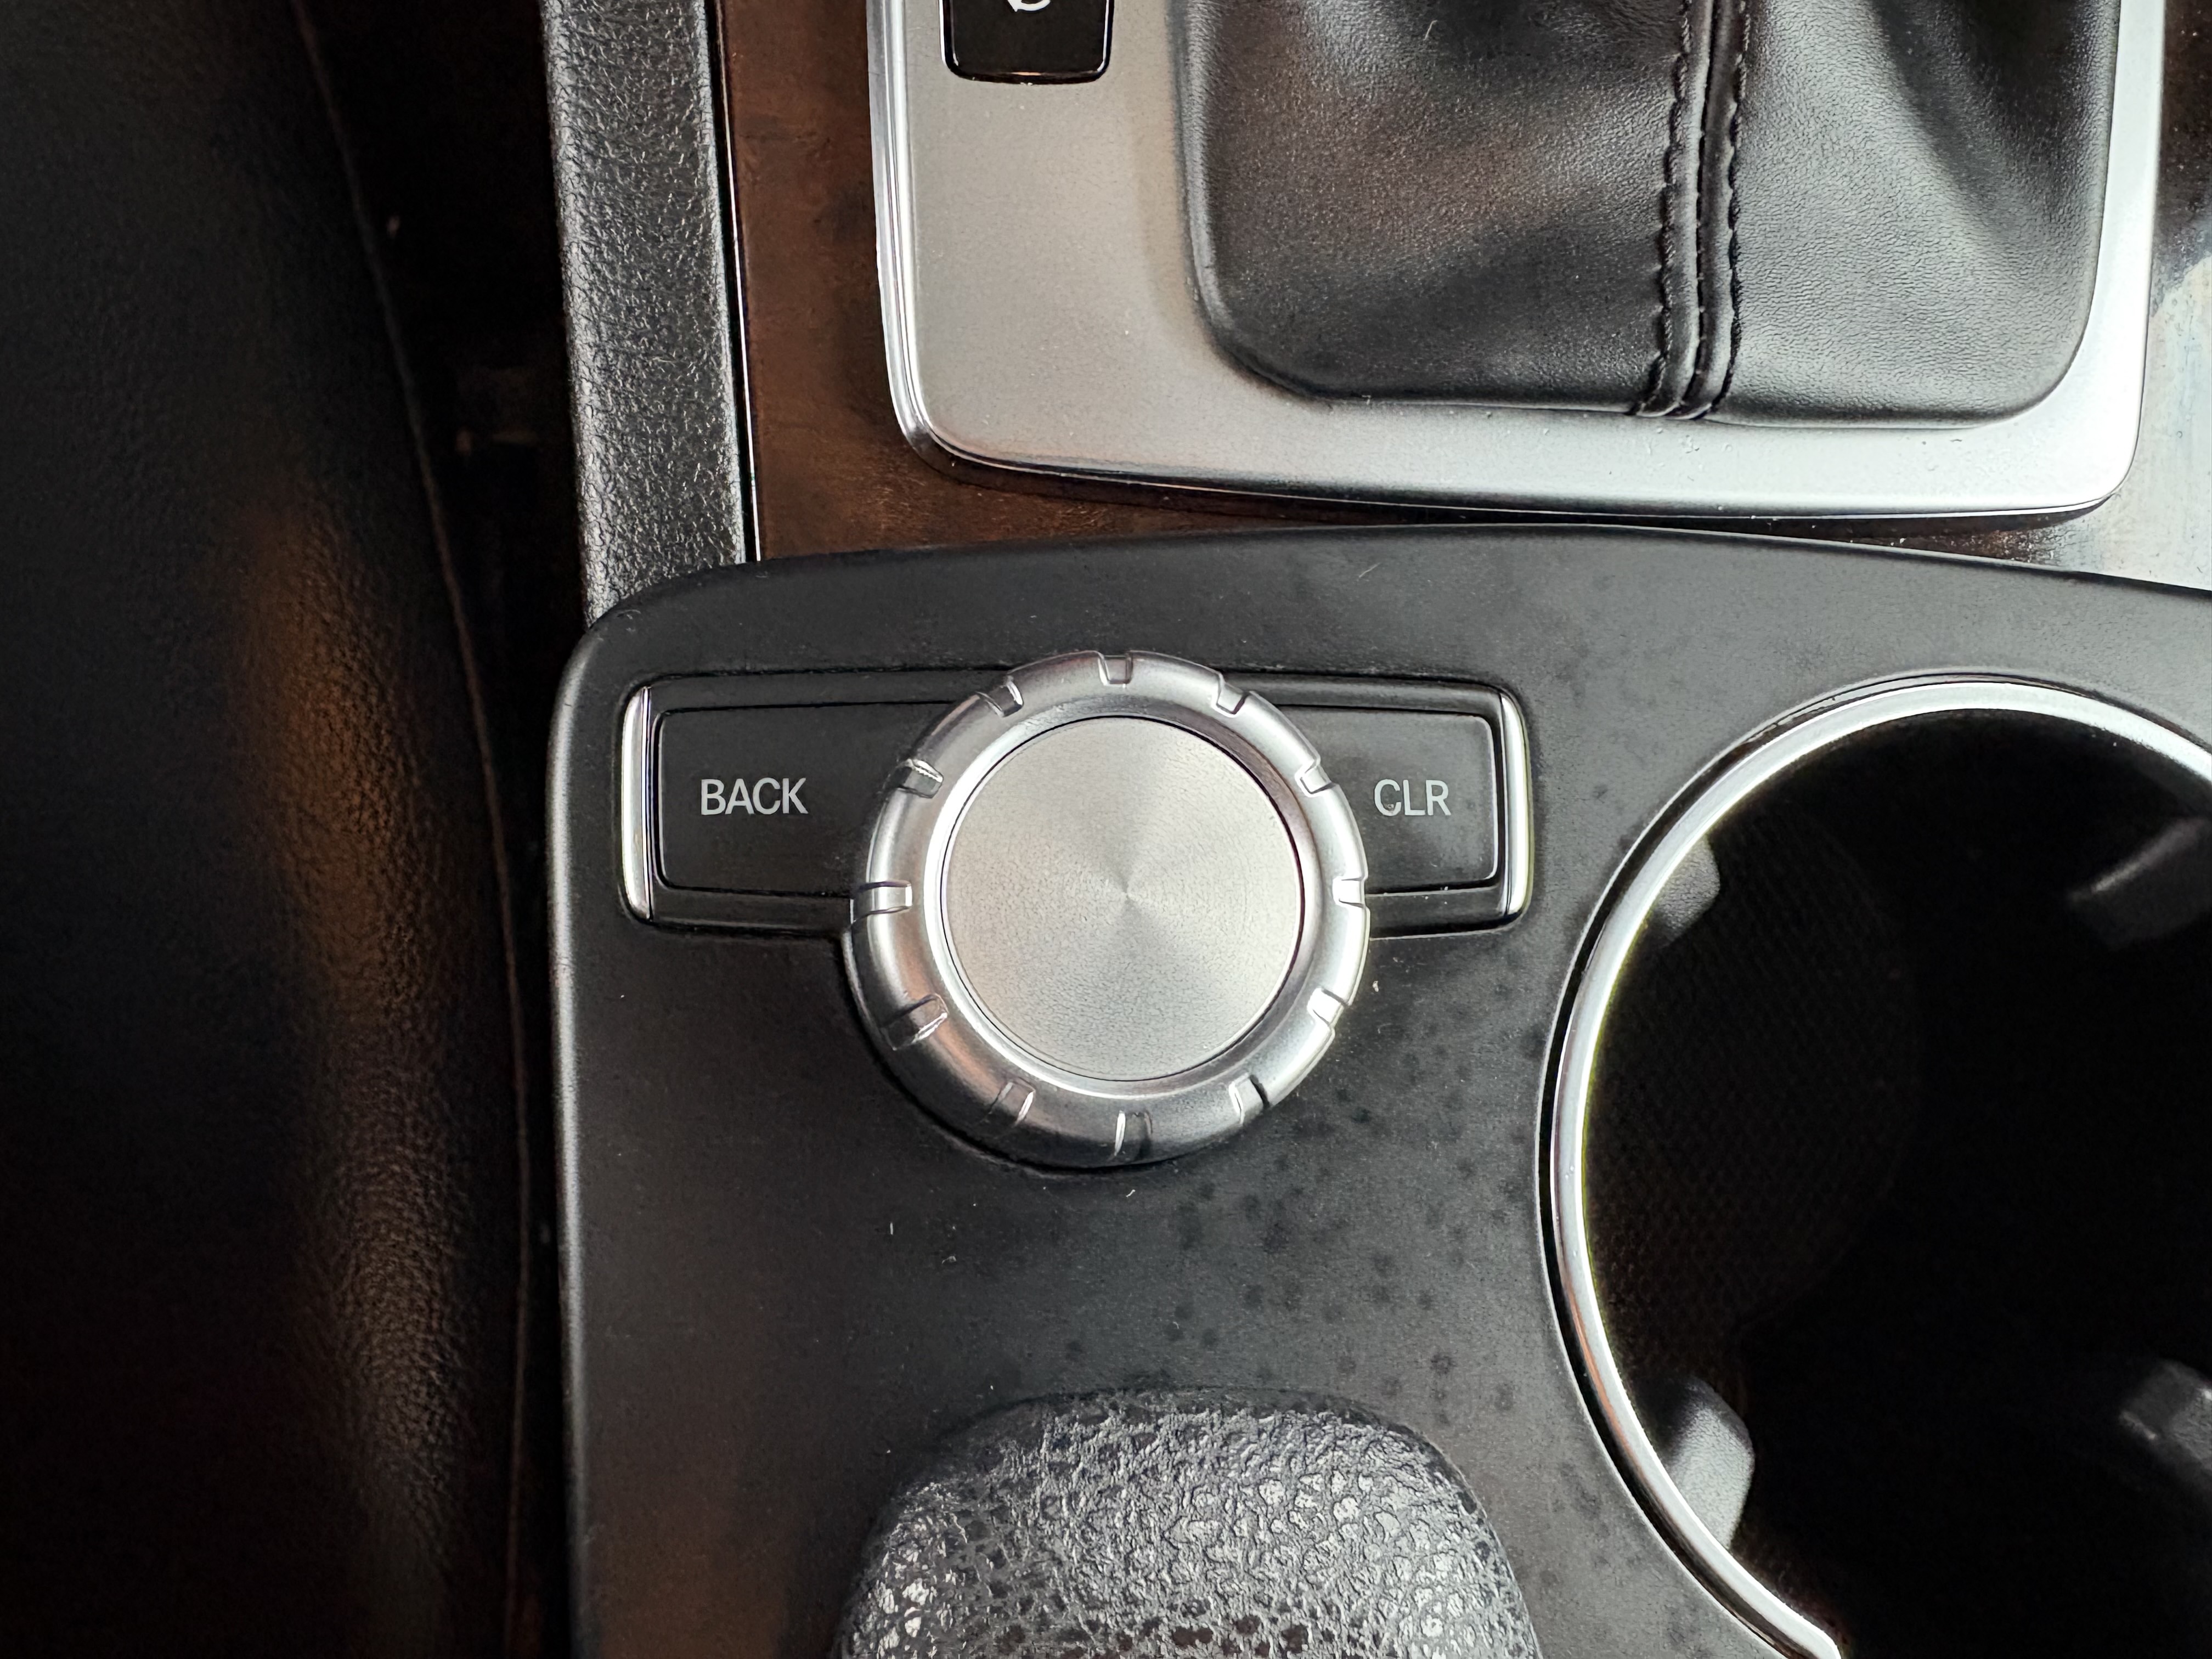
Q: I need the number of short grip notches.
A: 12